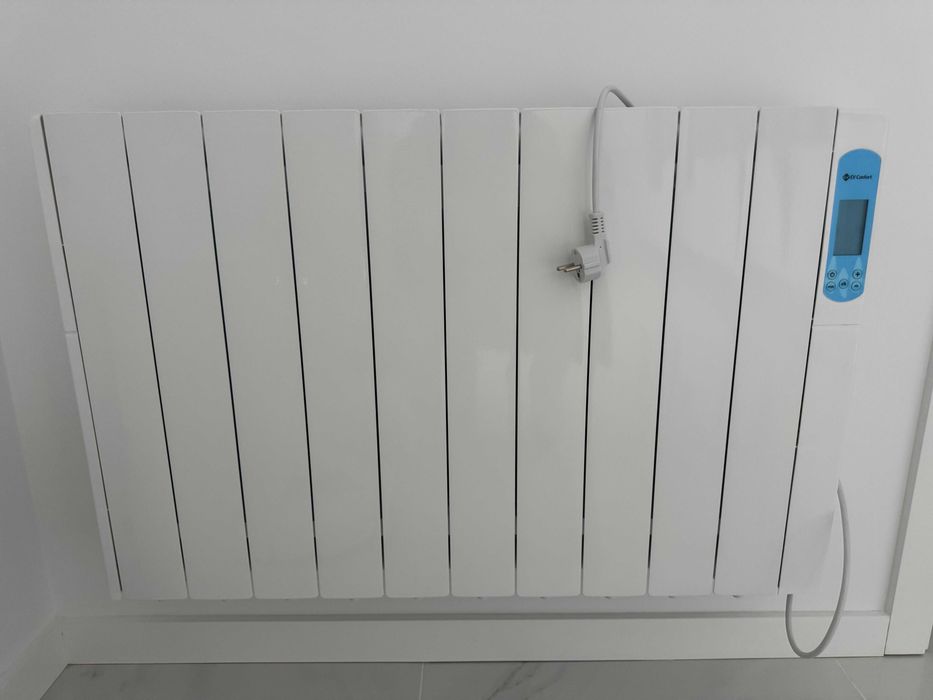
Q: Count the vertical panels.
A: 10